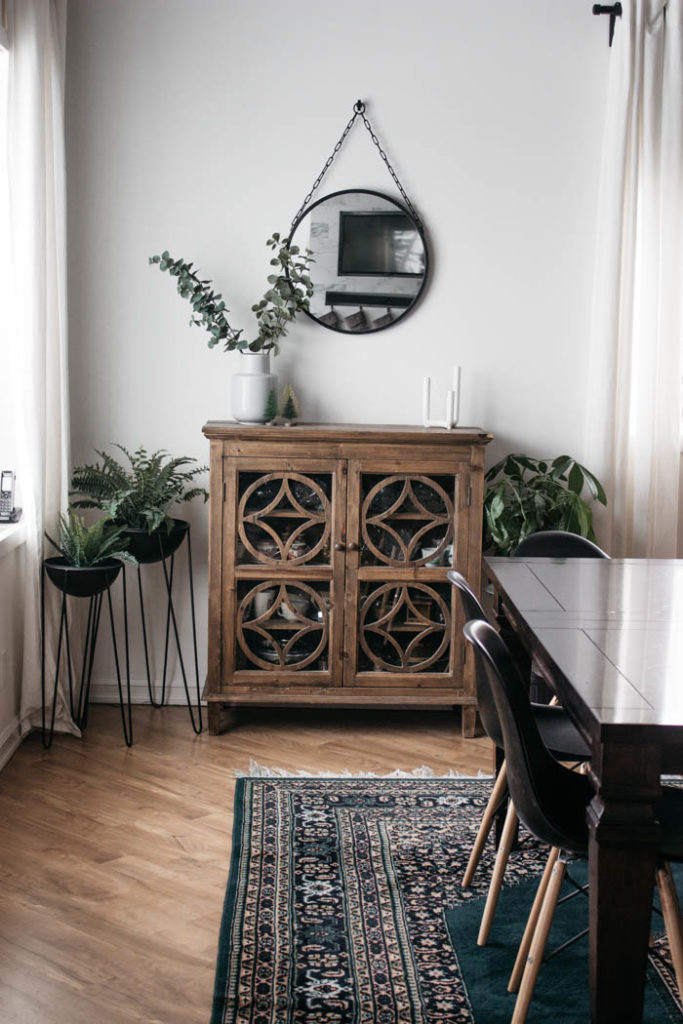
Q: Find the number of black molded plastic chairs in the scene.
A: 3